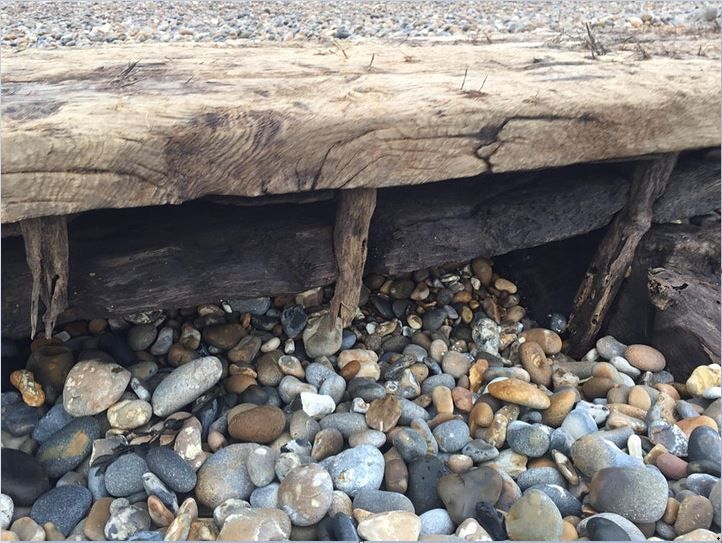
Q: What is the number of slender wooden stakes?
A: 3